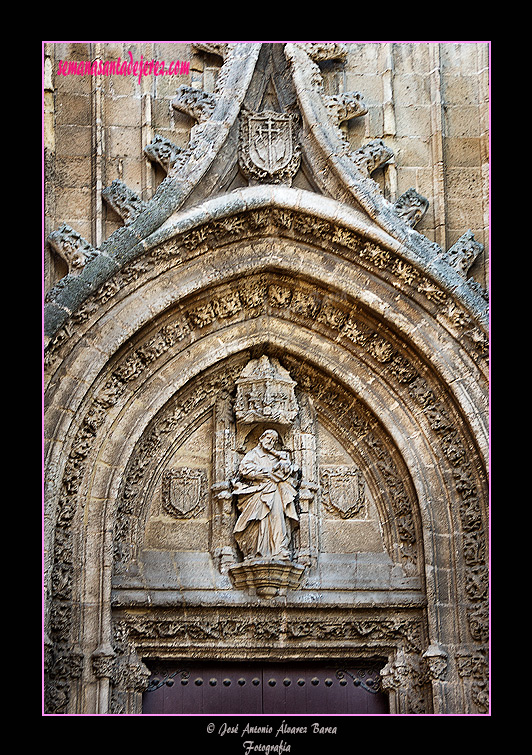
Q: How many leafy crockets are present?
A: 10